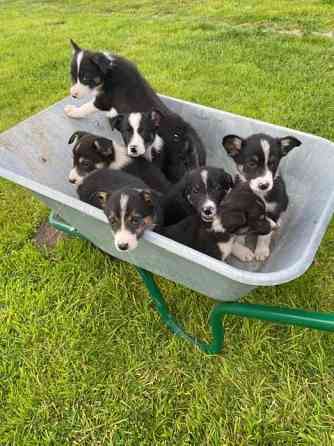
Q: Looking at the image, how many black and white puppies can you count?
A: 7